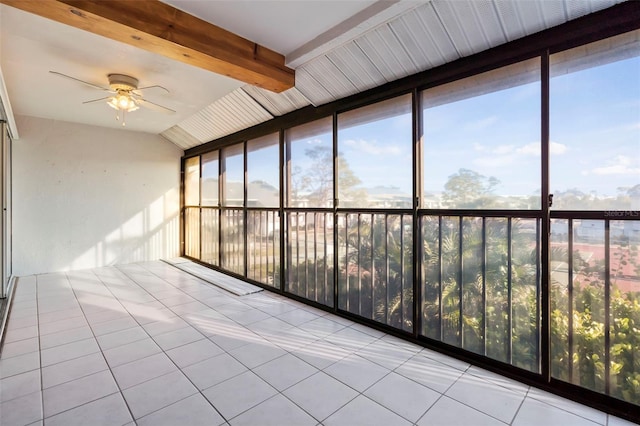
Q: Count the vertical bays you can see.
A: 8